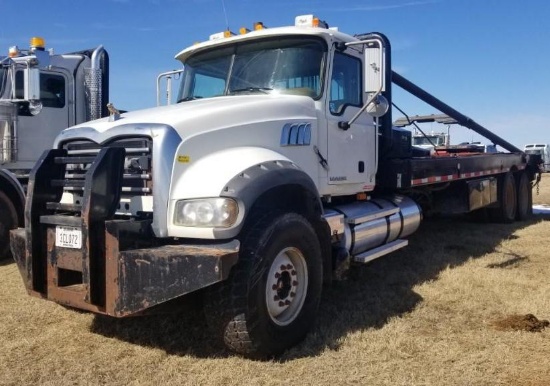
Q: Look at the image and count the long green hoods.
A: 0